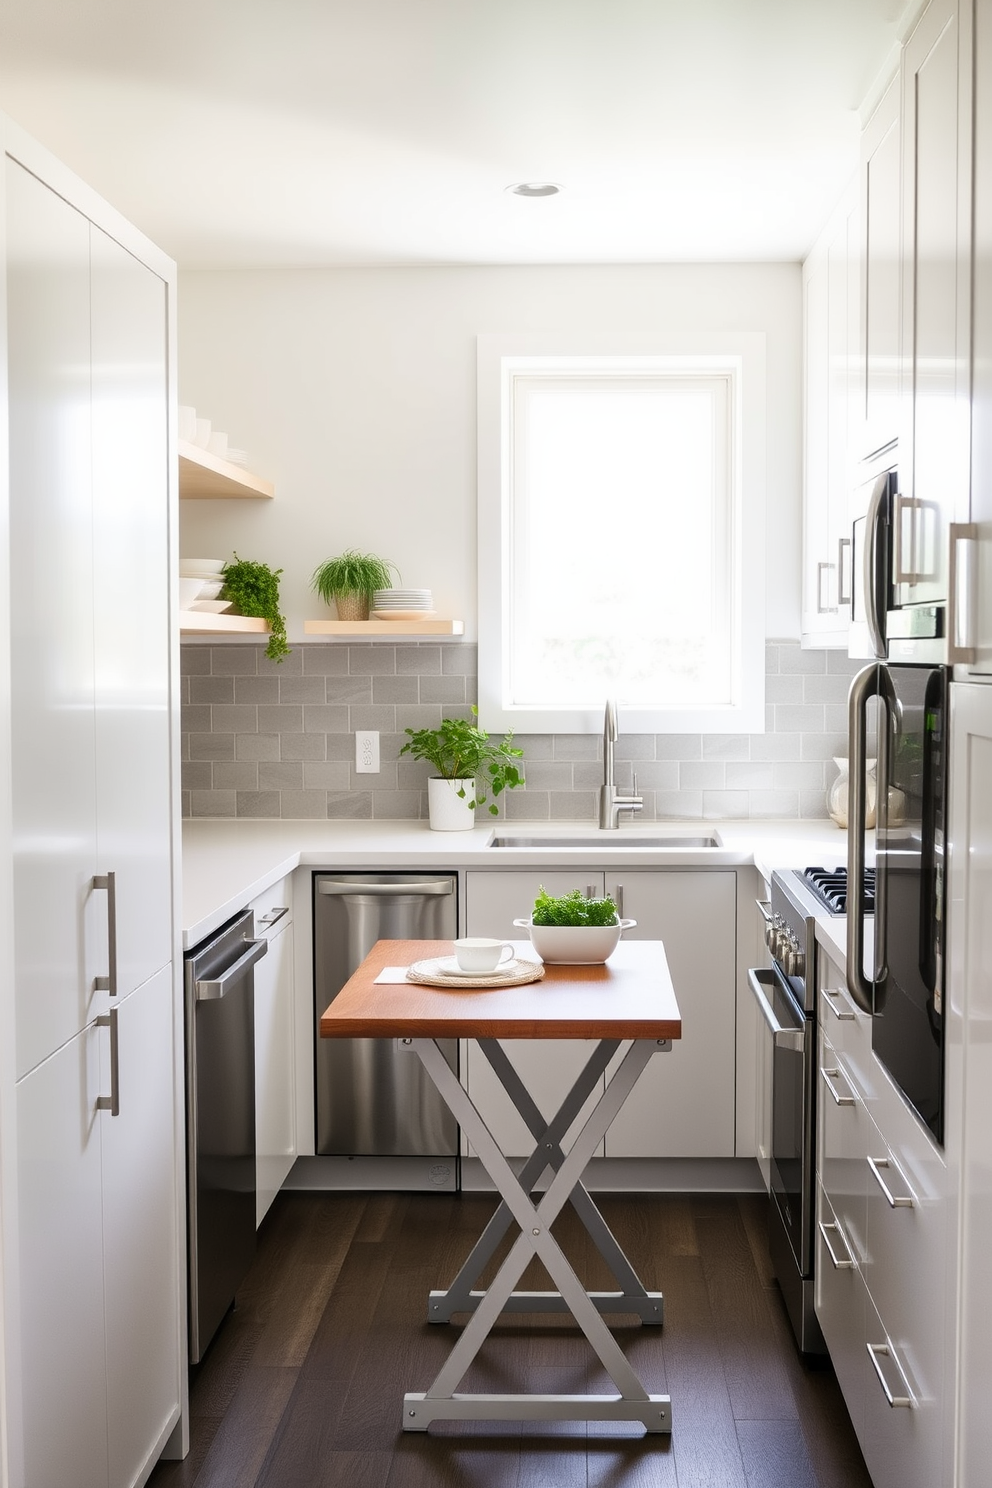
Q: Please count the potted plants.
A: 4